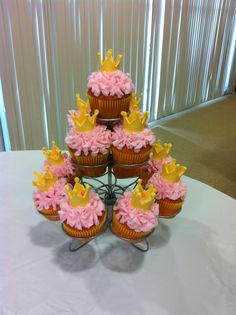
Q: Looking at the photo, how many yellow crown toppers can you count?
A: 11